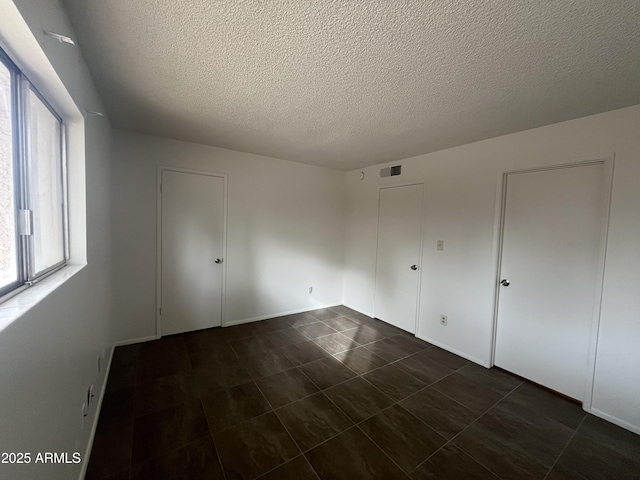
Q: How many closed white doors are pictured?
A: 3